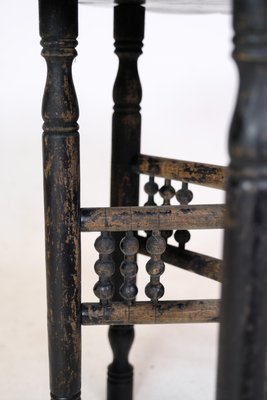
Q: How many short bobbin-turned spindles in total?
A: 6